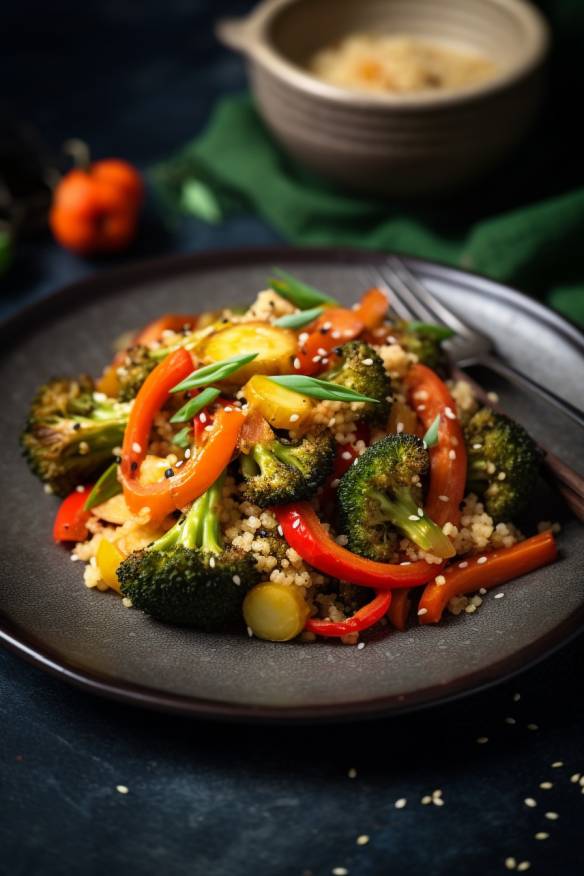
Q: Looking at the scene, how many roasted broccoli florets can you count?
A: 8